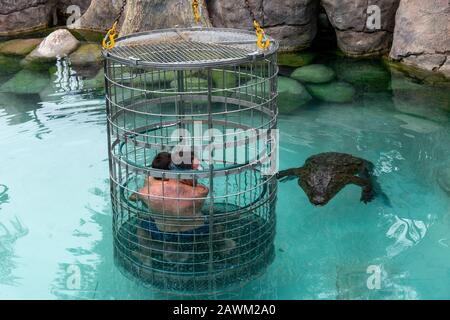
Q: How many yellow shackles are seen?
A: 3